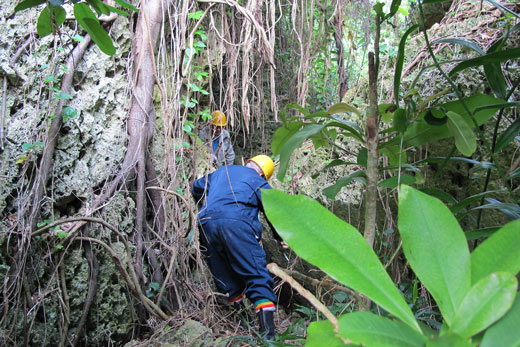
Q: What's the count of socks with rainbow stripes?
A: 2